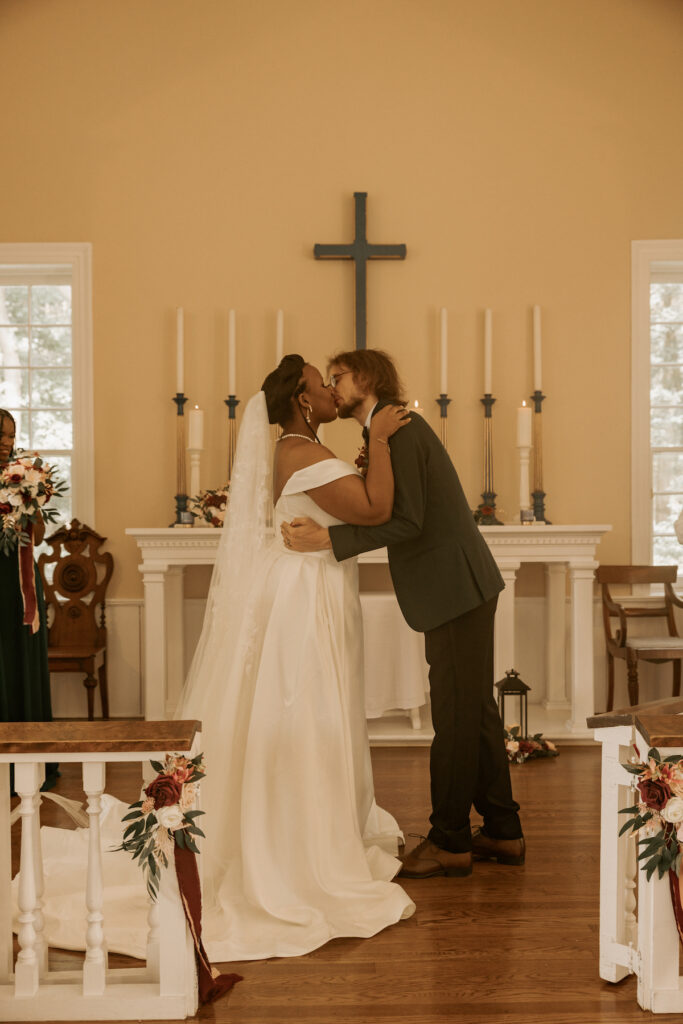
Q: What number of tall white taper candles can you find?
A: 6